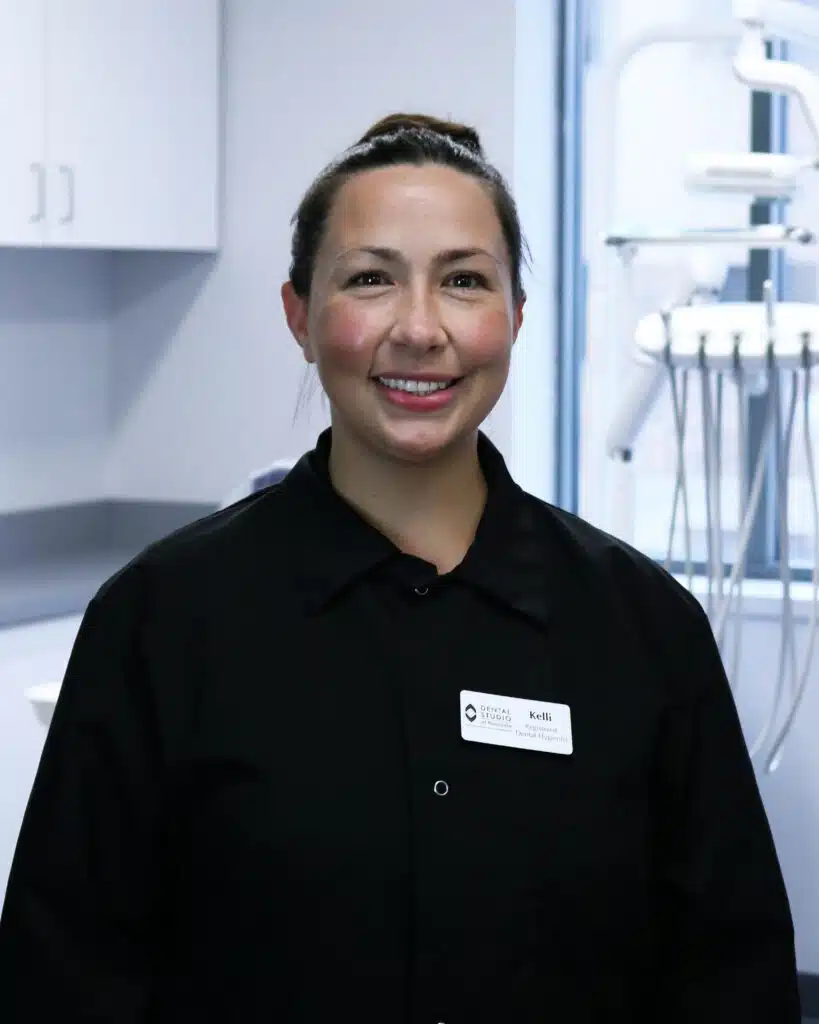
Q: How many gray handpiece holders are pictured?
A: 5